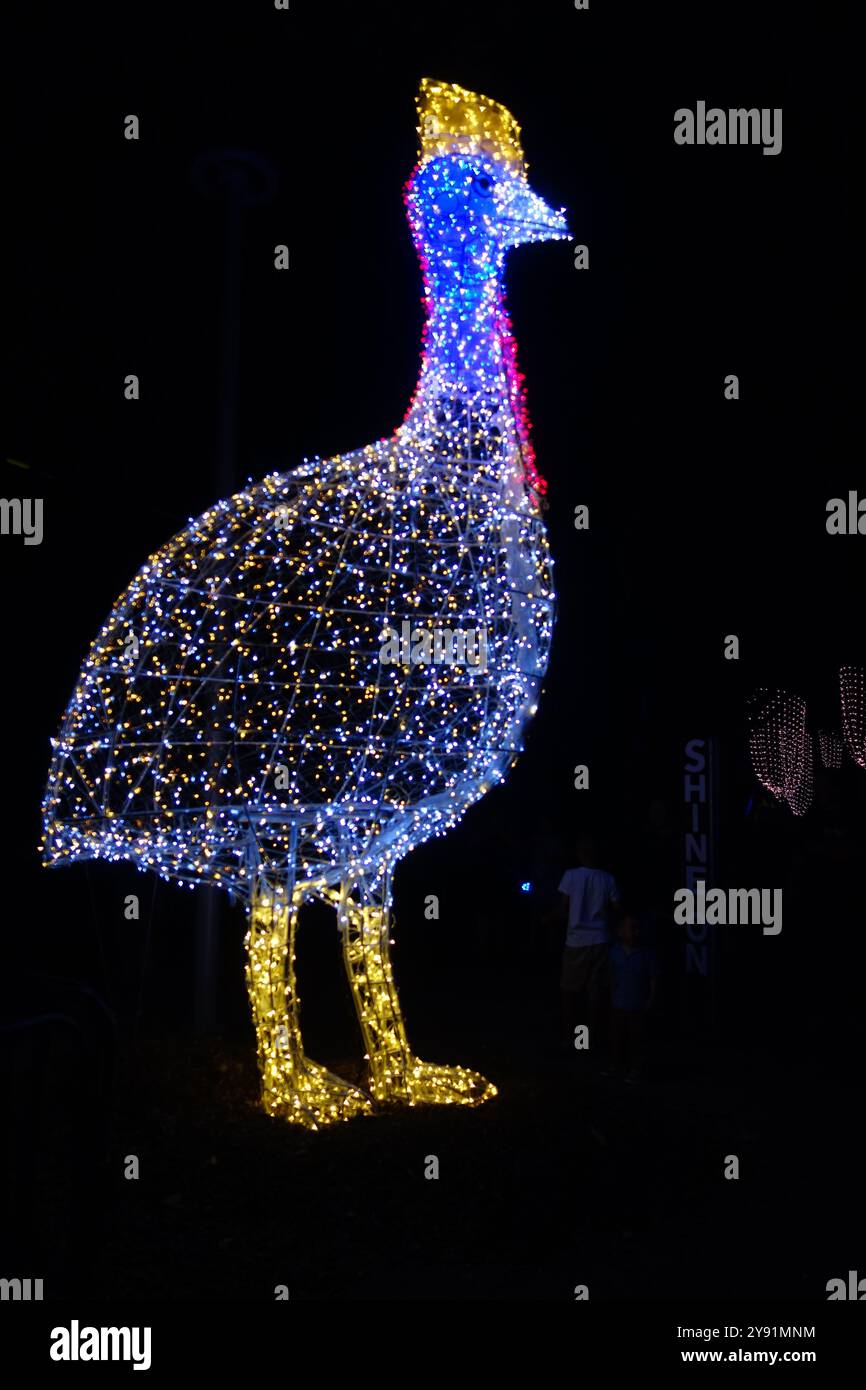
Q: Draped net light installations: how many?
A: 3